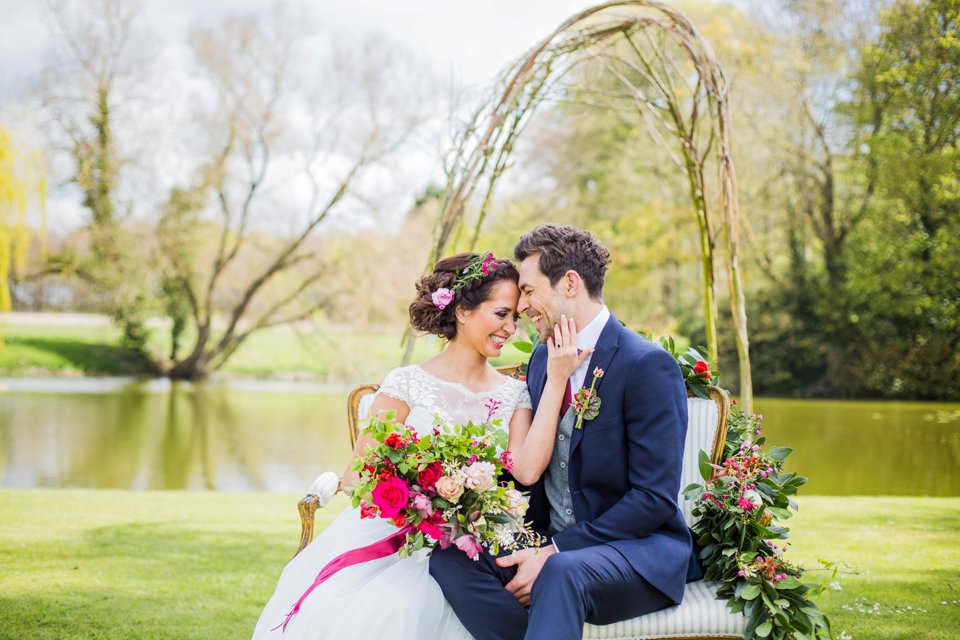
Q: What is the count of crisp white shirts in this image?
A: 1